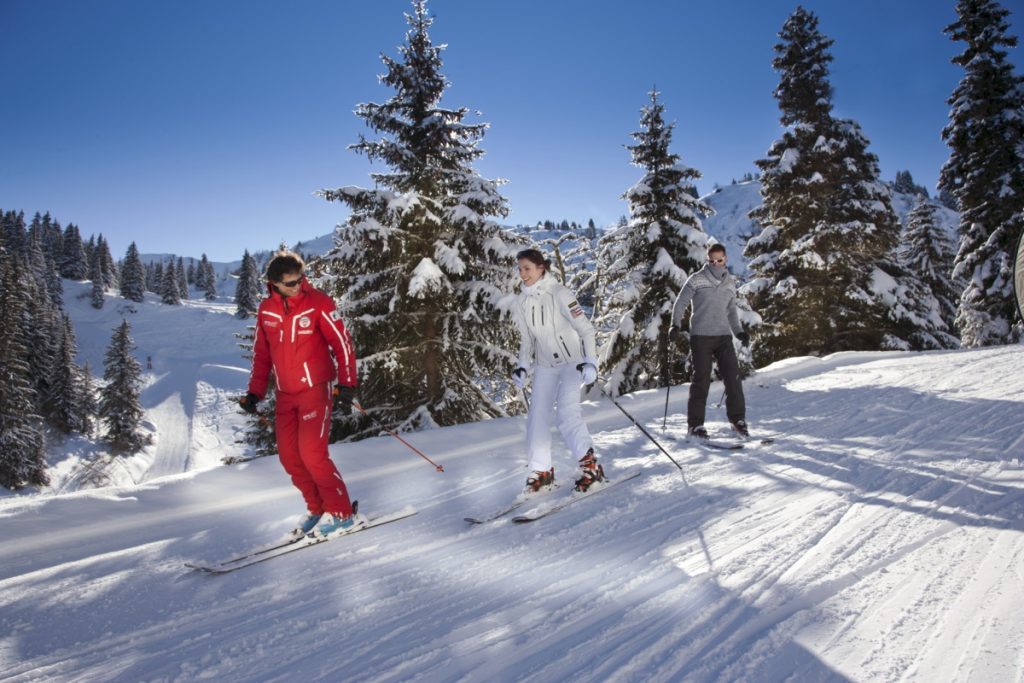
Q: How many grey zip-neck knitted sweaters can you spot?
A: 1